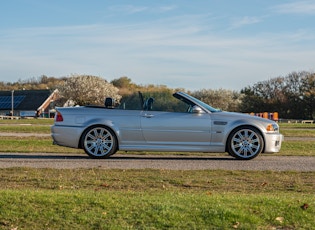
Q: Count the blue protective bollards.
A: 0